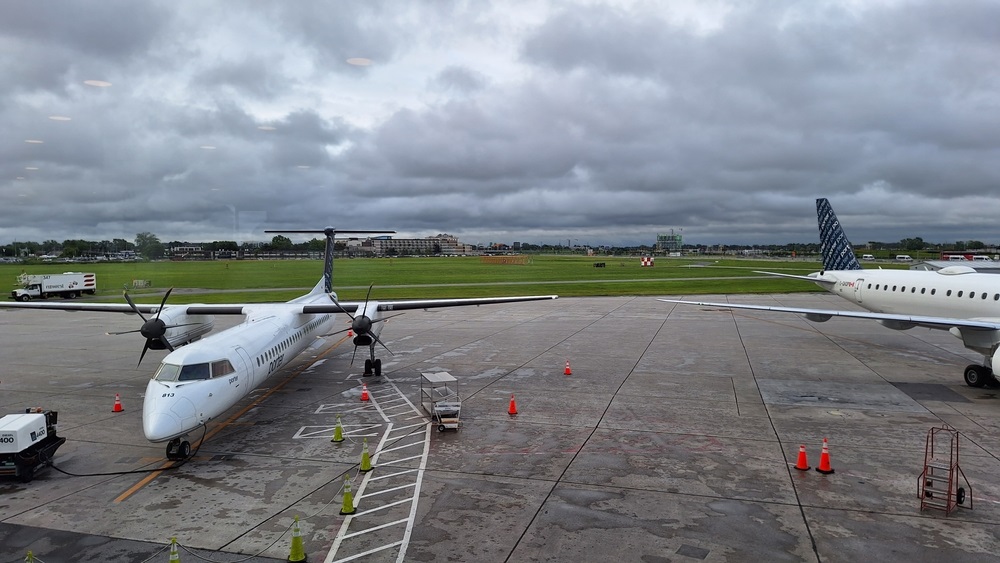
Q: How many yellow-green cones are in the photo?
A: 6